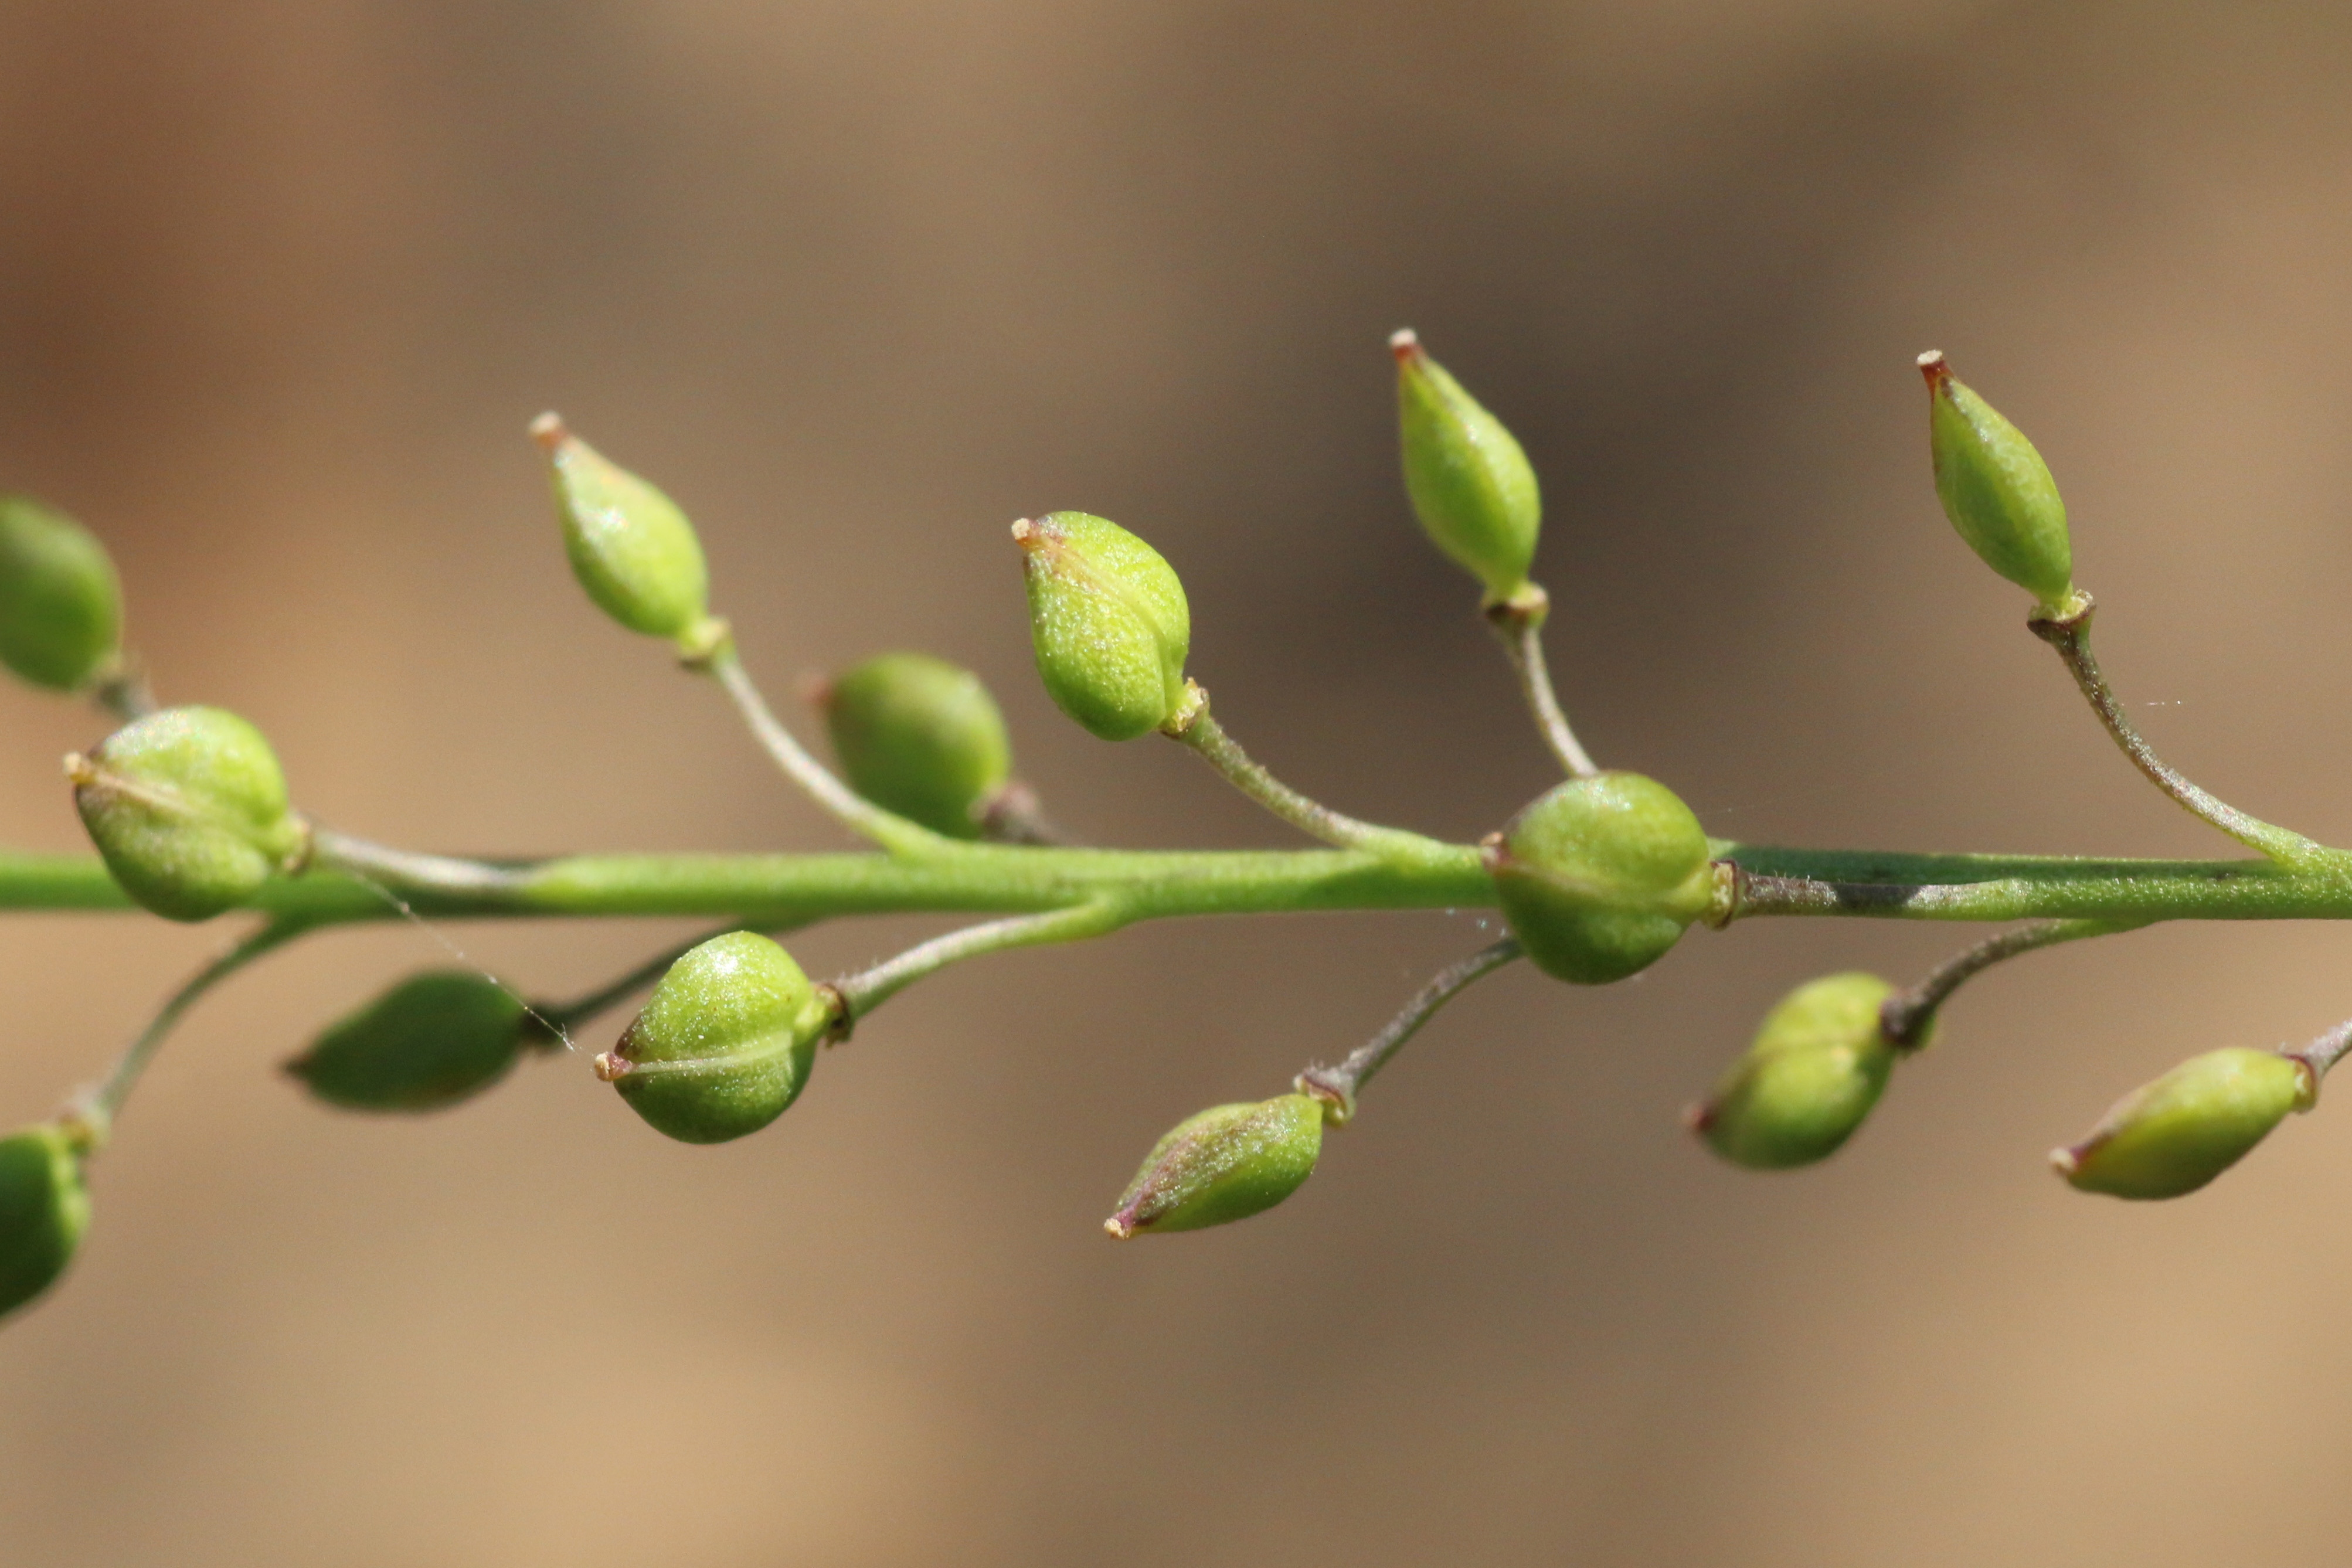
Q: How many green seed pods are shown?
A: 14